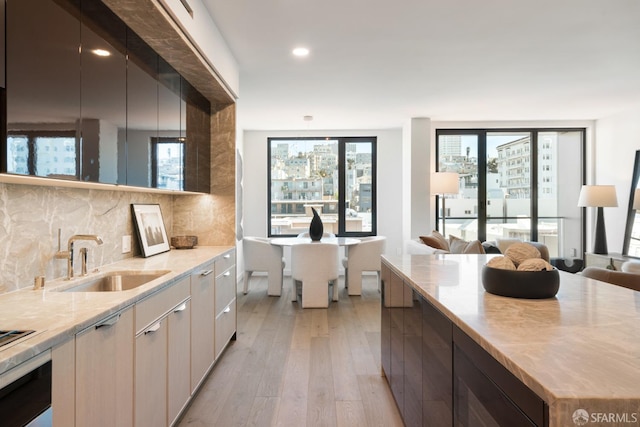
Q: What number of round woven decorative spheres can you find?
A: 3